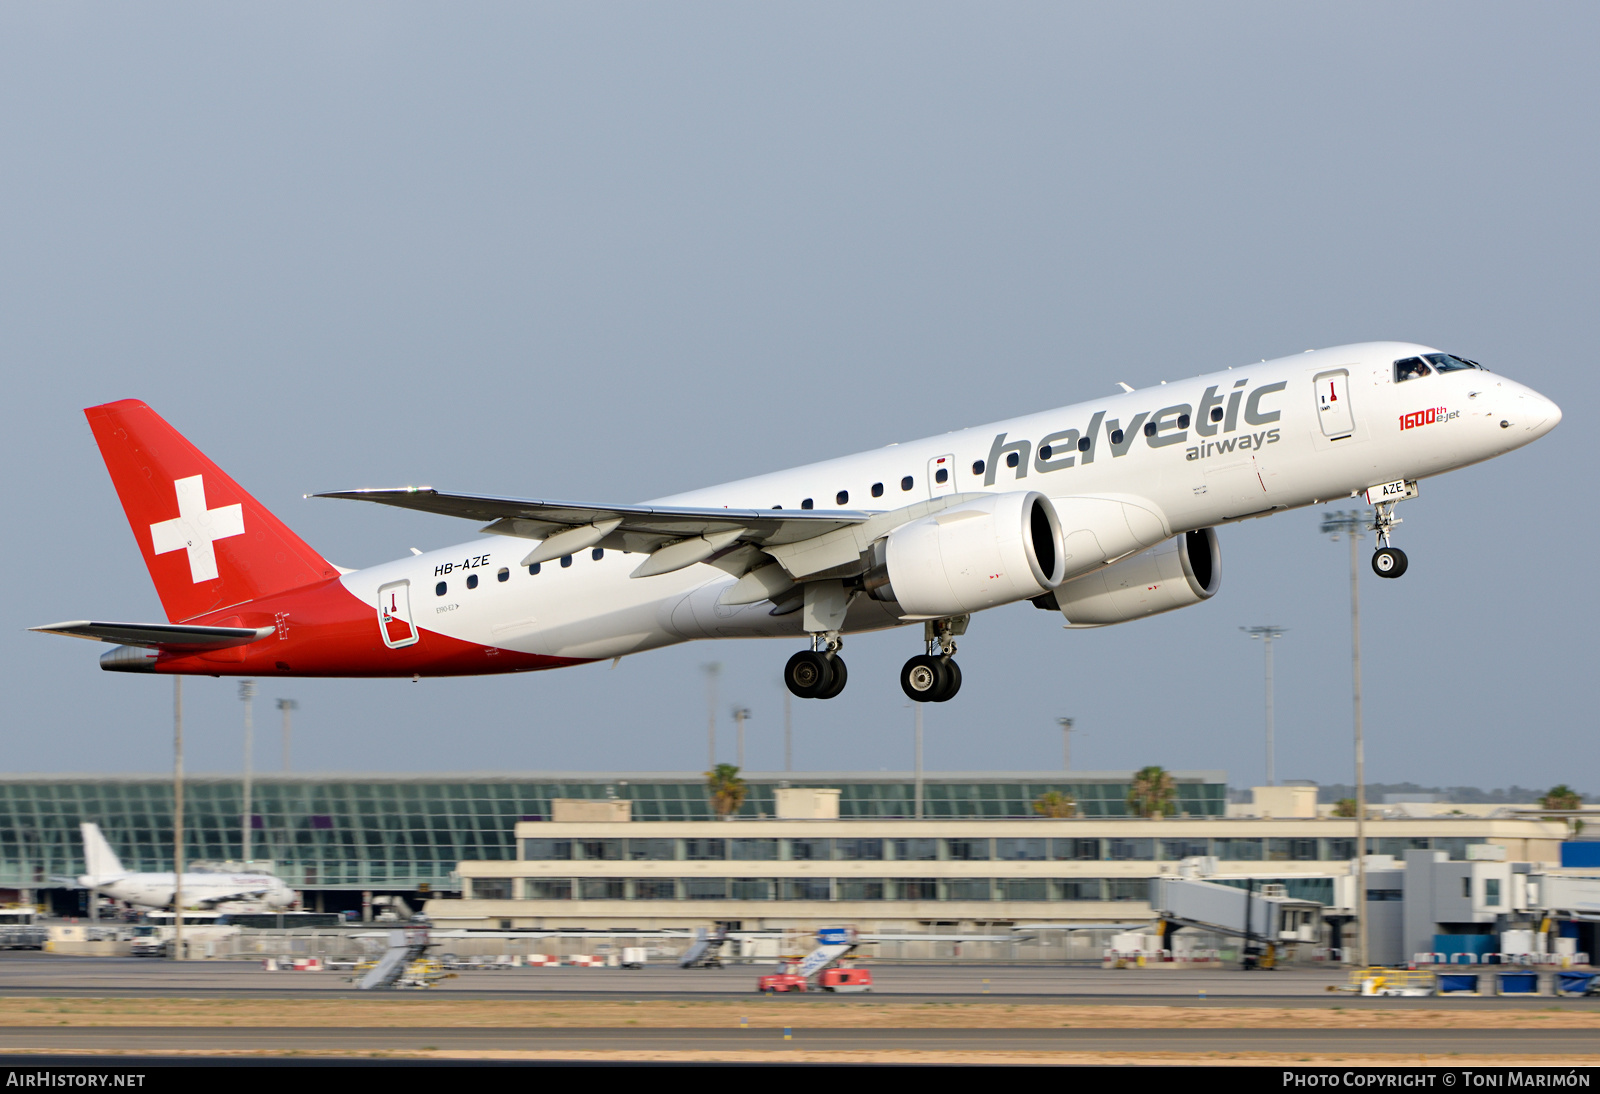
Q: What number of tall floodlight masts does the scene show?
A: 10